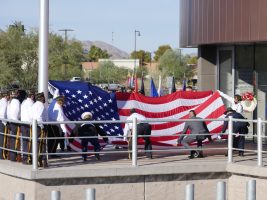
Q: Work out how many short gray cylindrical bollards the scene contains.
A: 6